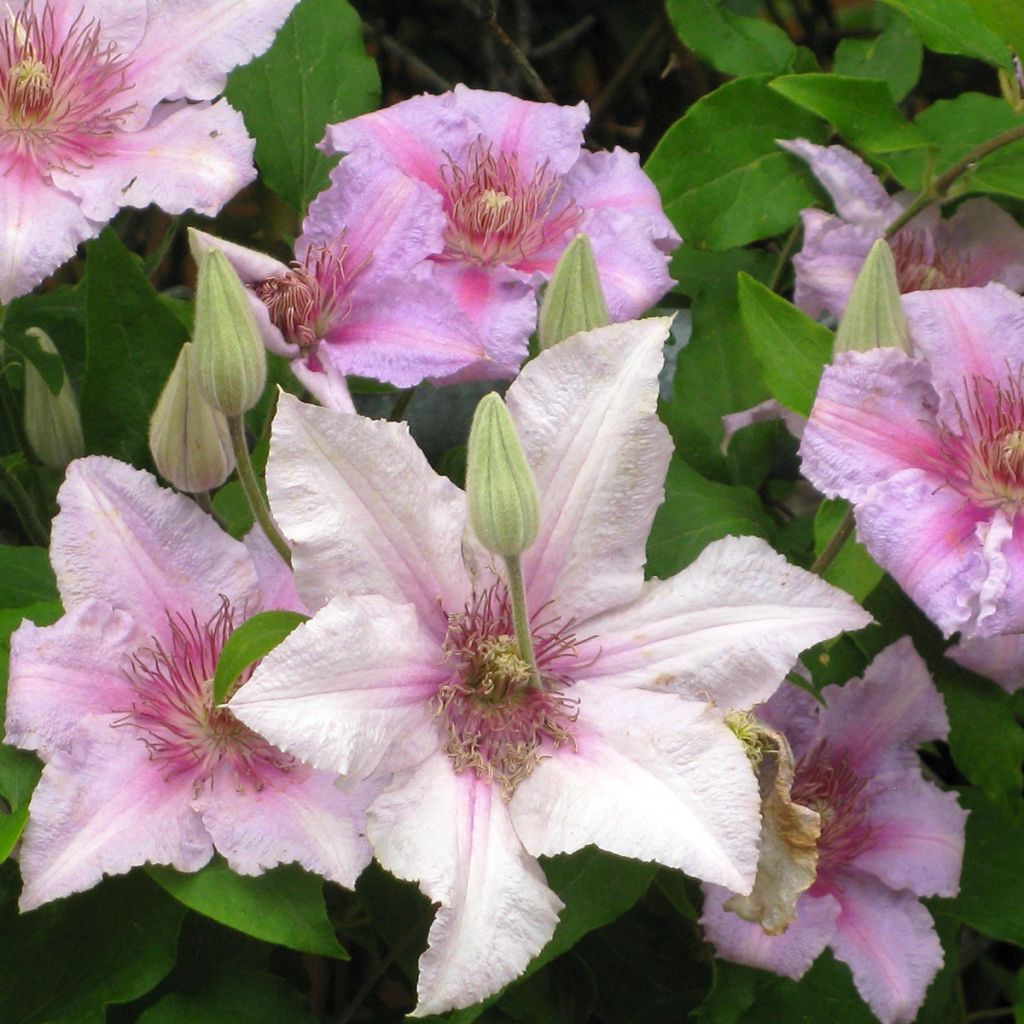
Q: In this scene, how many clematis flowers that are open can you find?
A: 8